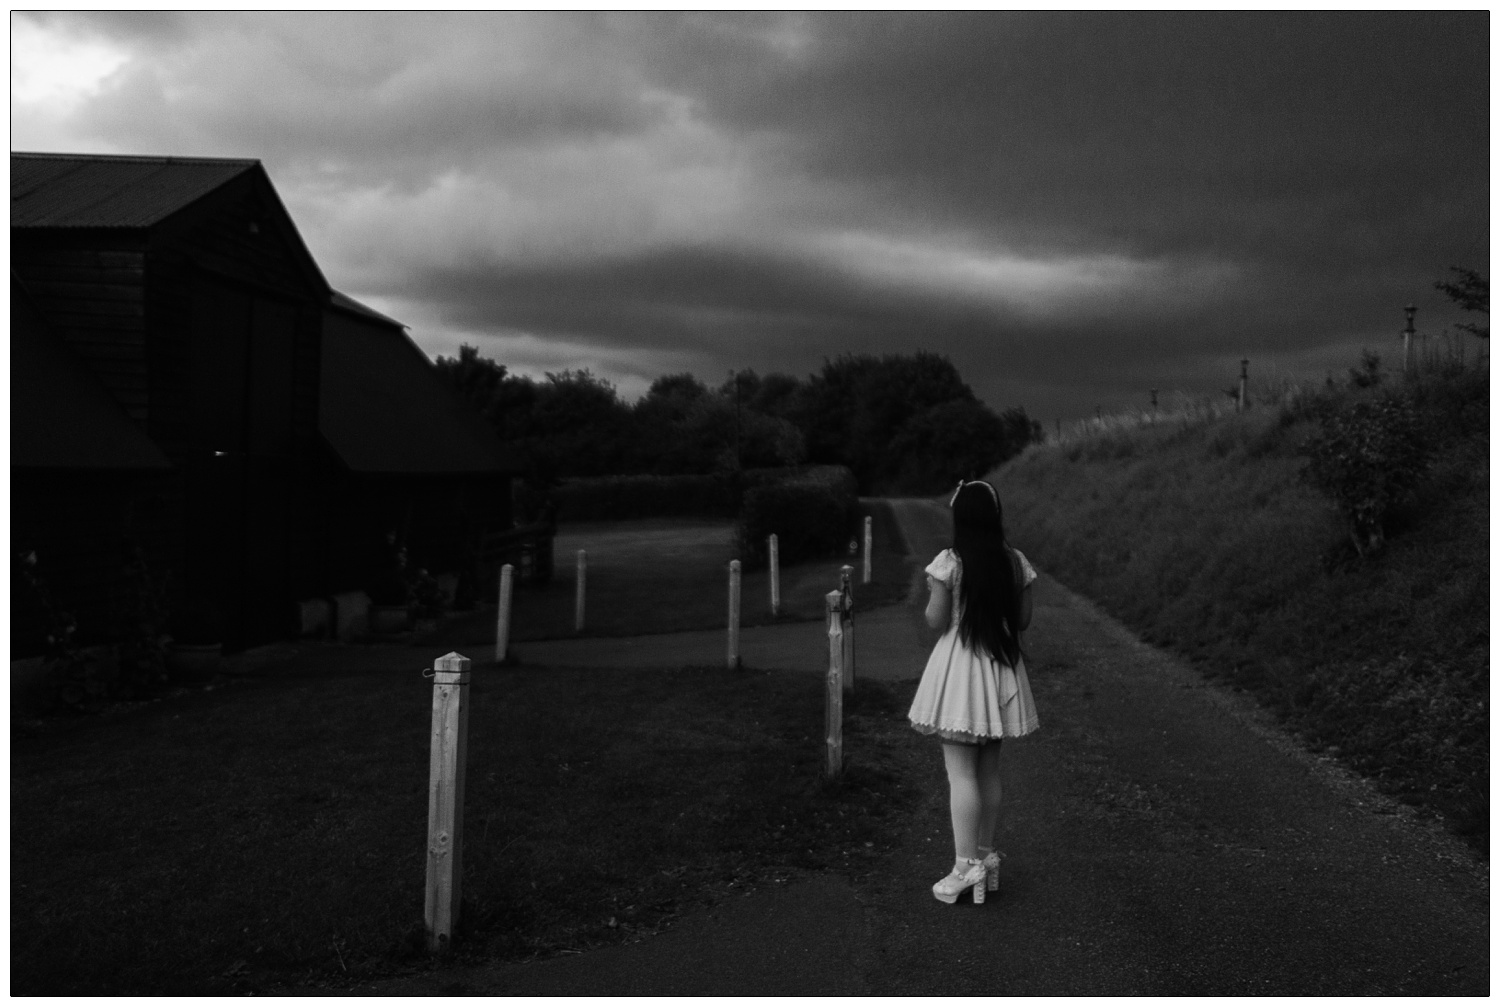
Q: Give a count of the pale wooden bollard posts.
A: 8